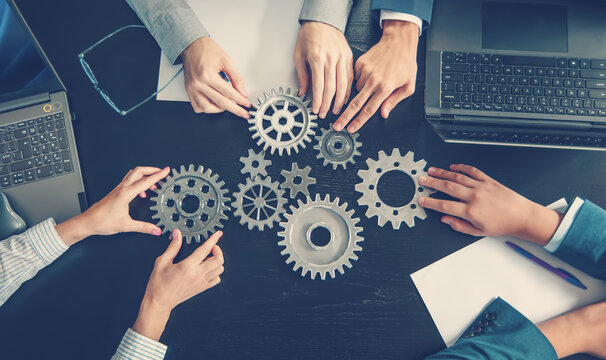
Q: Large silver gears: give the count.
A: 4